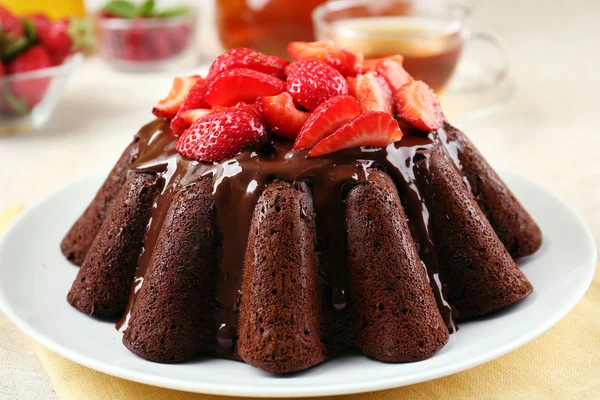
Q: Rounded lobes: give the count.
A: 7